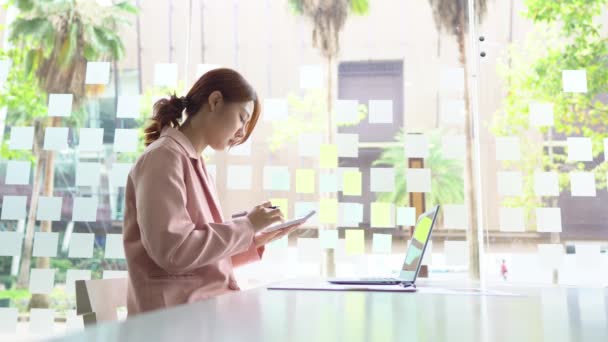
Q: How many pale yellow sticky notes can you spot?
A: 7